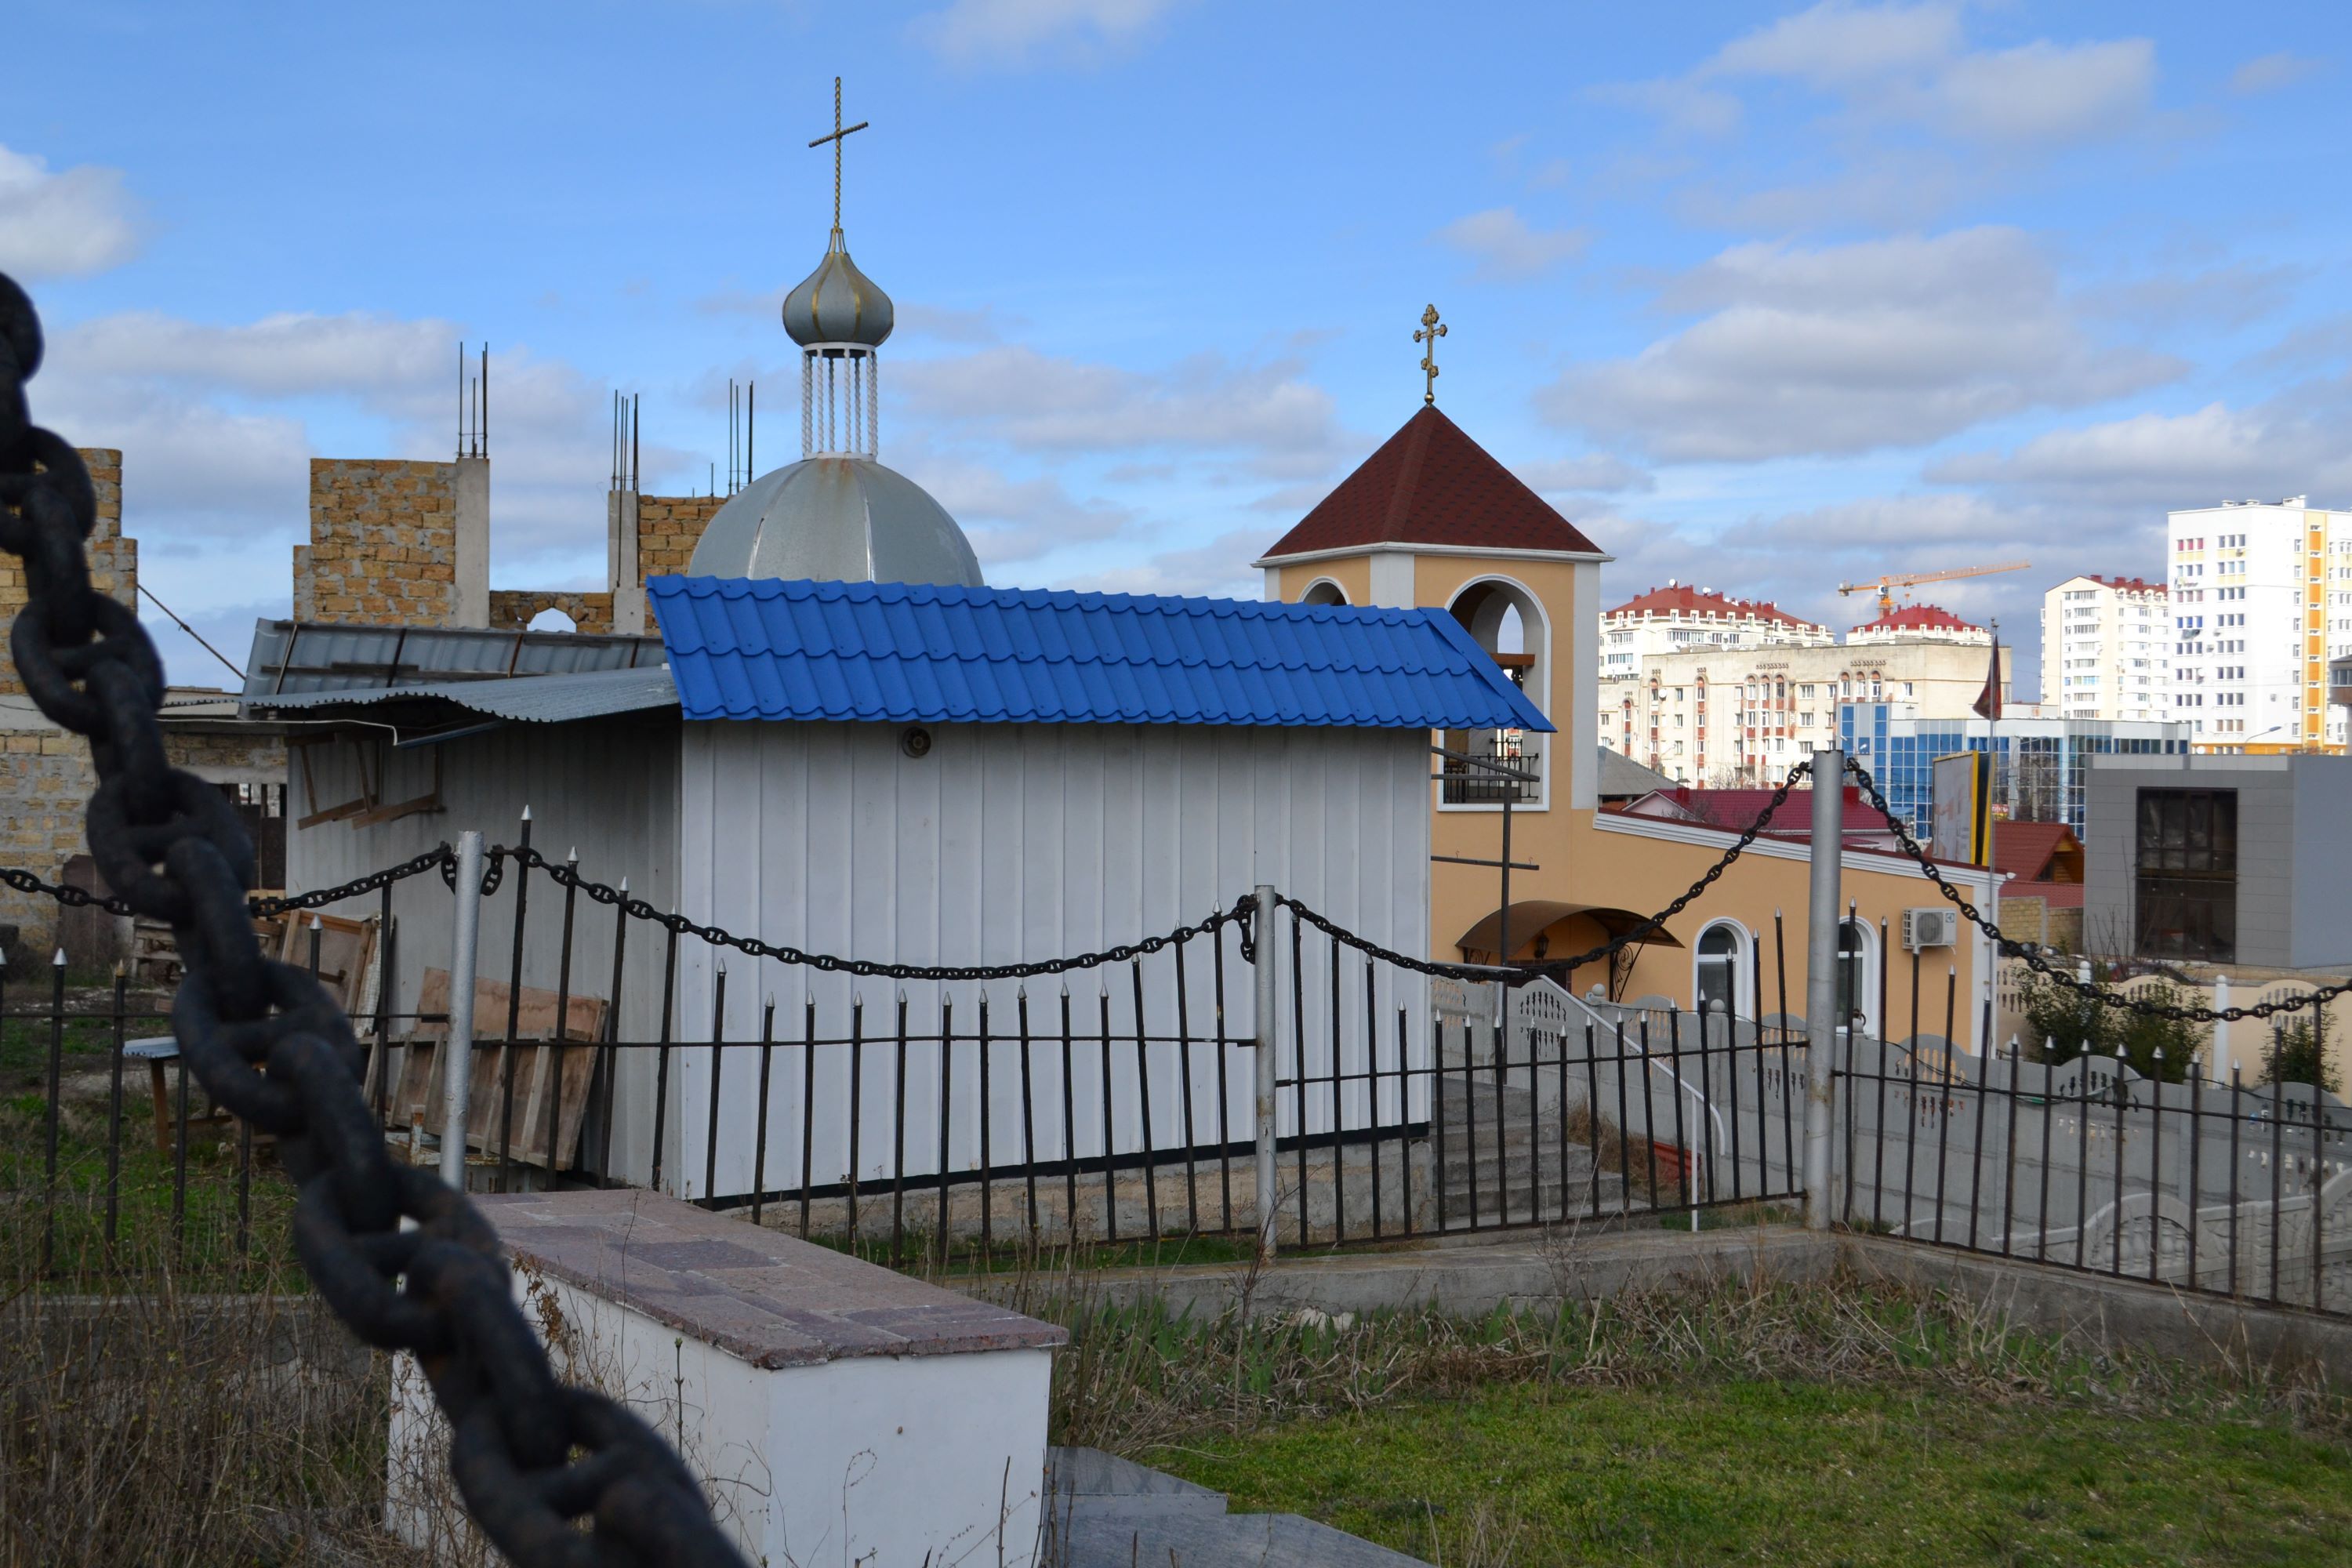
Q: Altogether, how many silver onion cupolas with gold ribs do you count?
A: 1